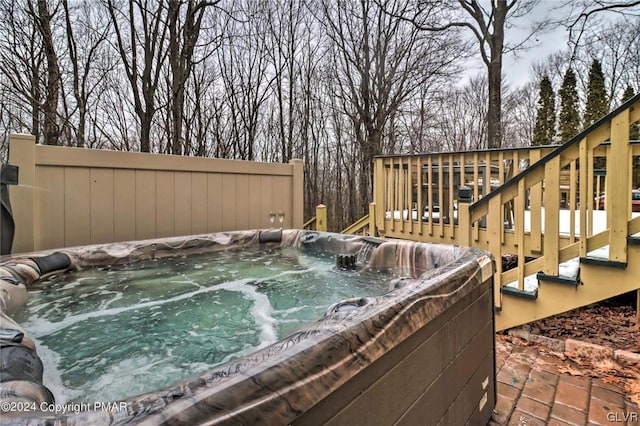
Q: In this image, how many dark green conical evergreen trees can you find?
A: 4